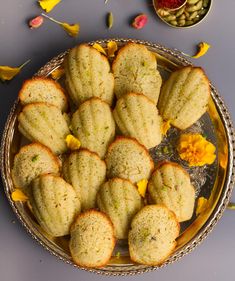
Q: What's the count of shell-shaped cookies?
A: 15